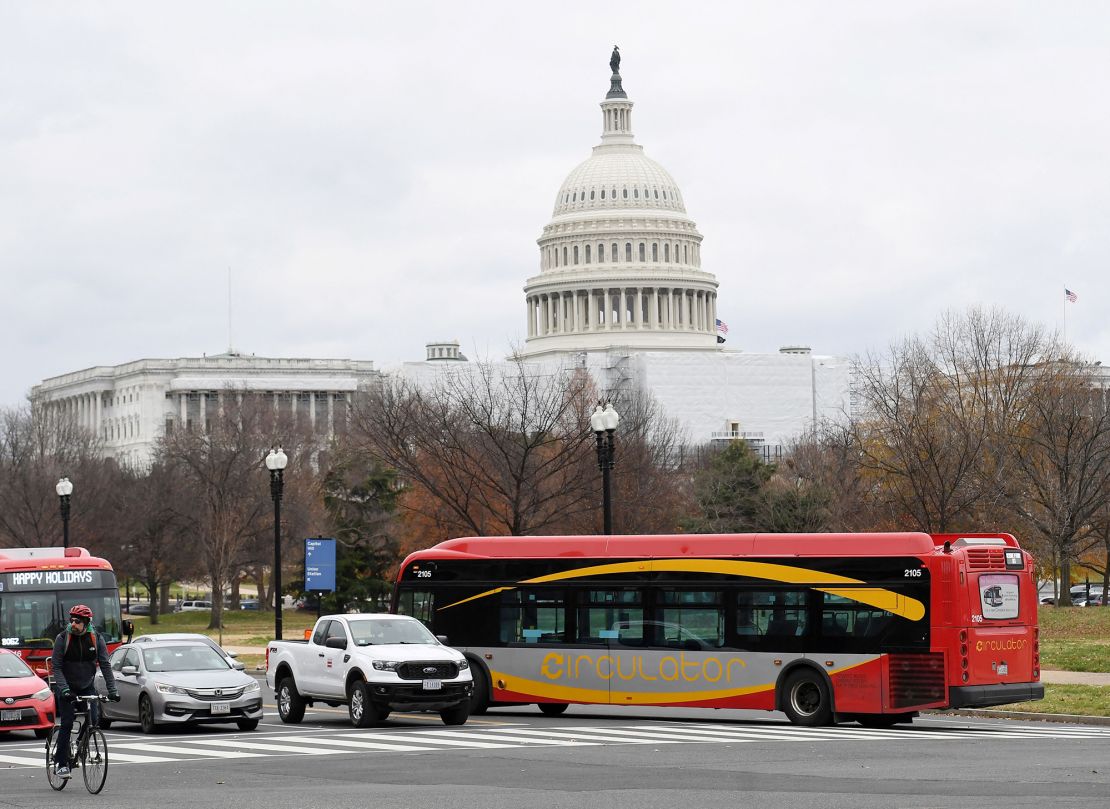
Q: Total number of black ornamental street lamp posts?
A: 3